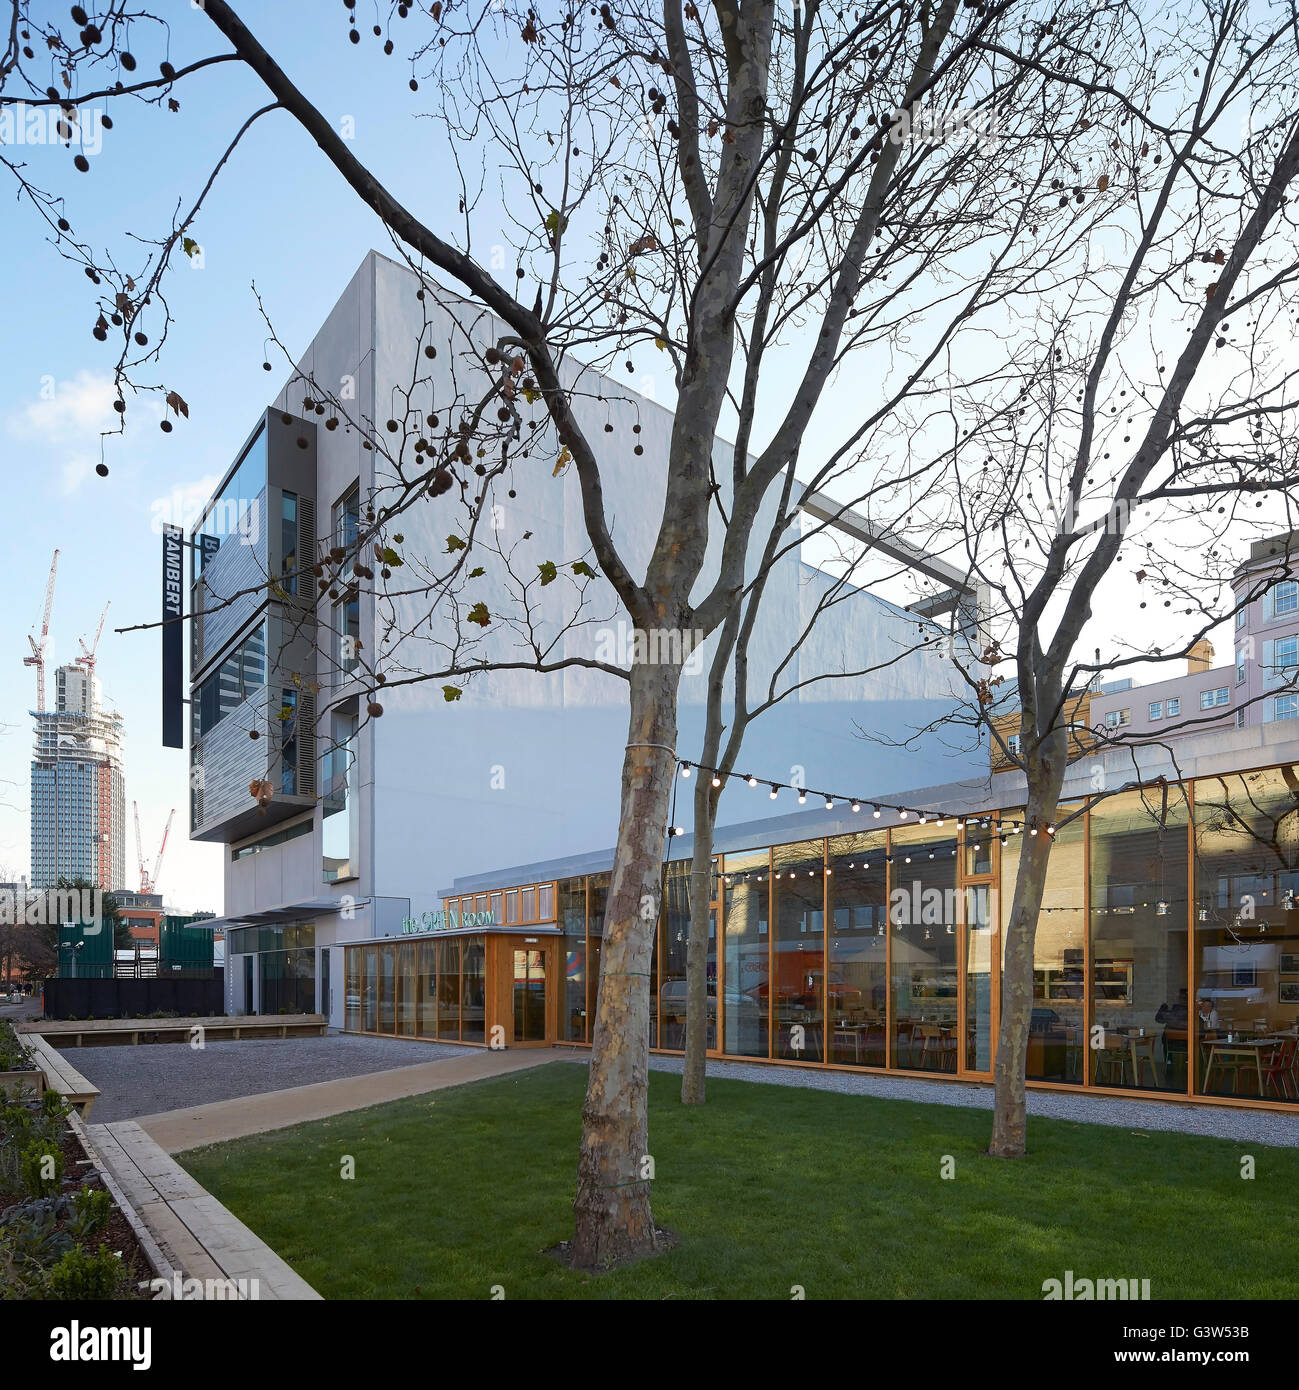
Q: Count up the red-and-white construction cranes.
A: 4